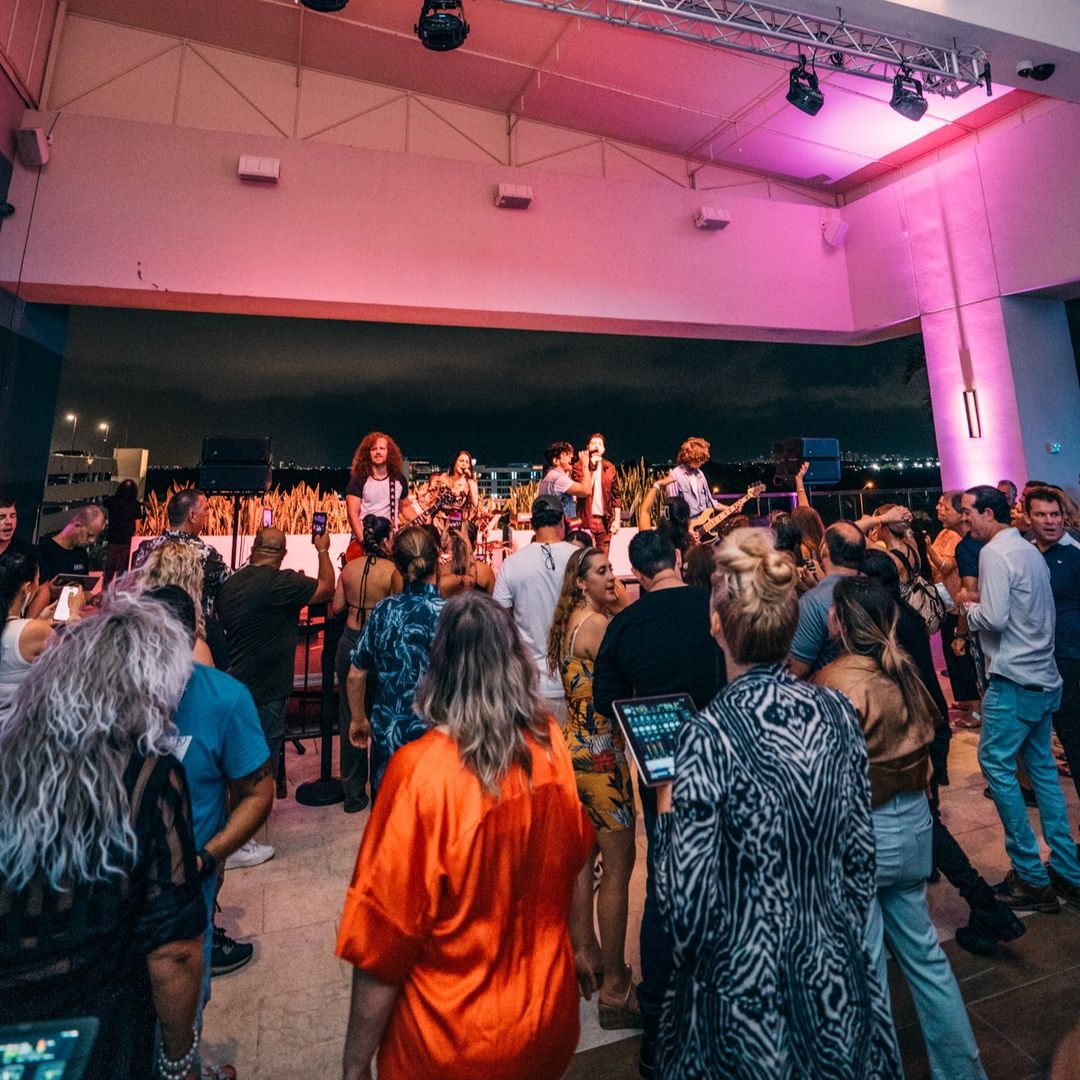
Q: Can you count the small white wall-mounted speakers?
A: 5